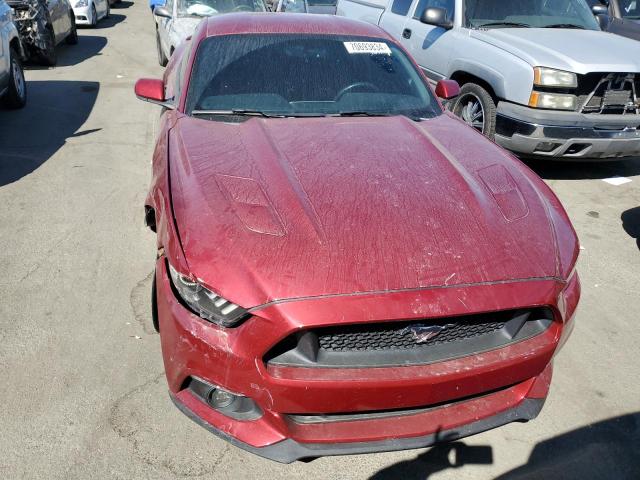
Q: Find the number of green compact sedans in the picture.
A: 0